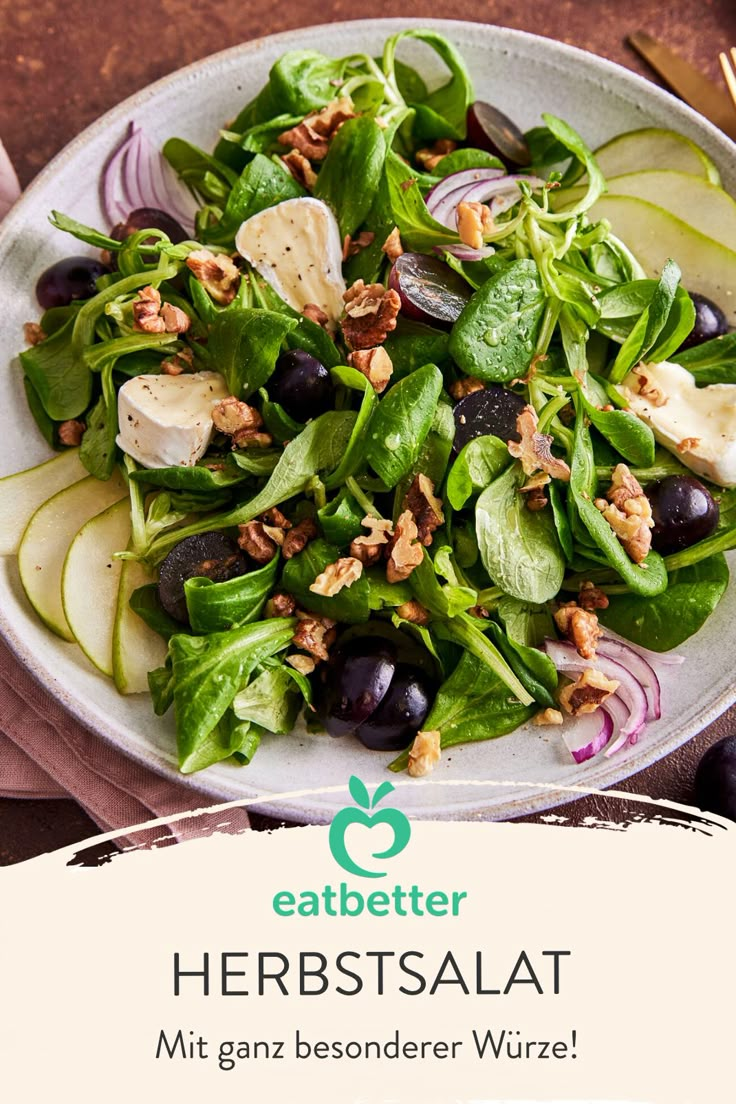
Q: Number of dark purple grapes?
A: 12